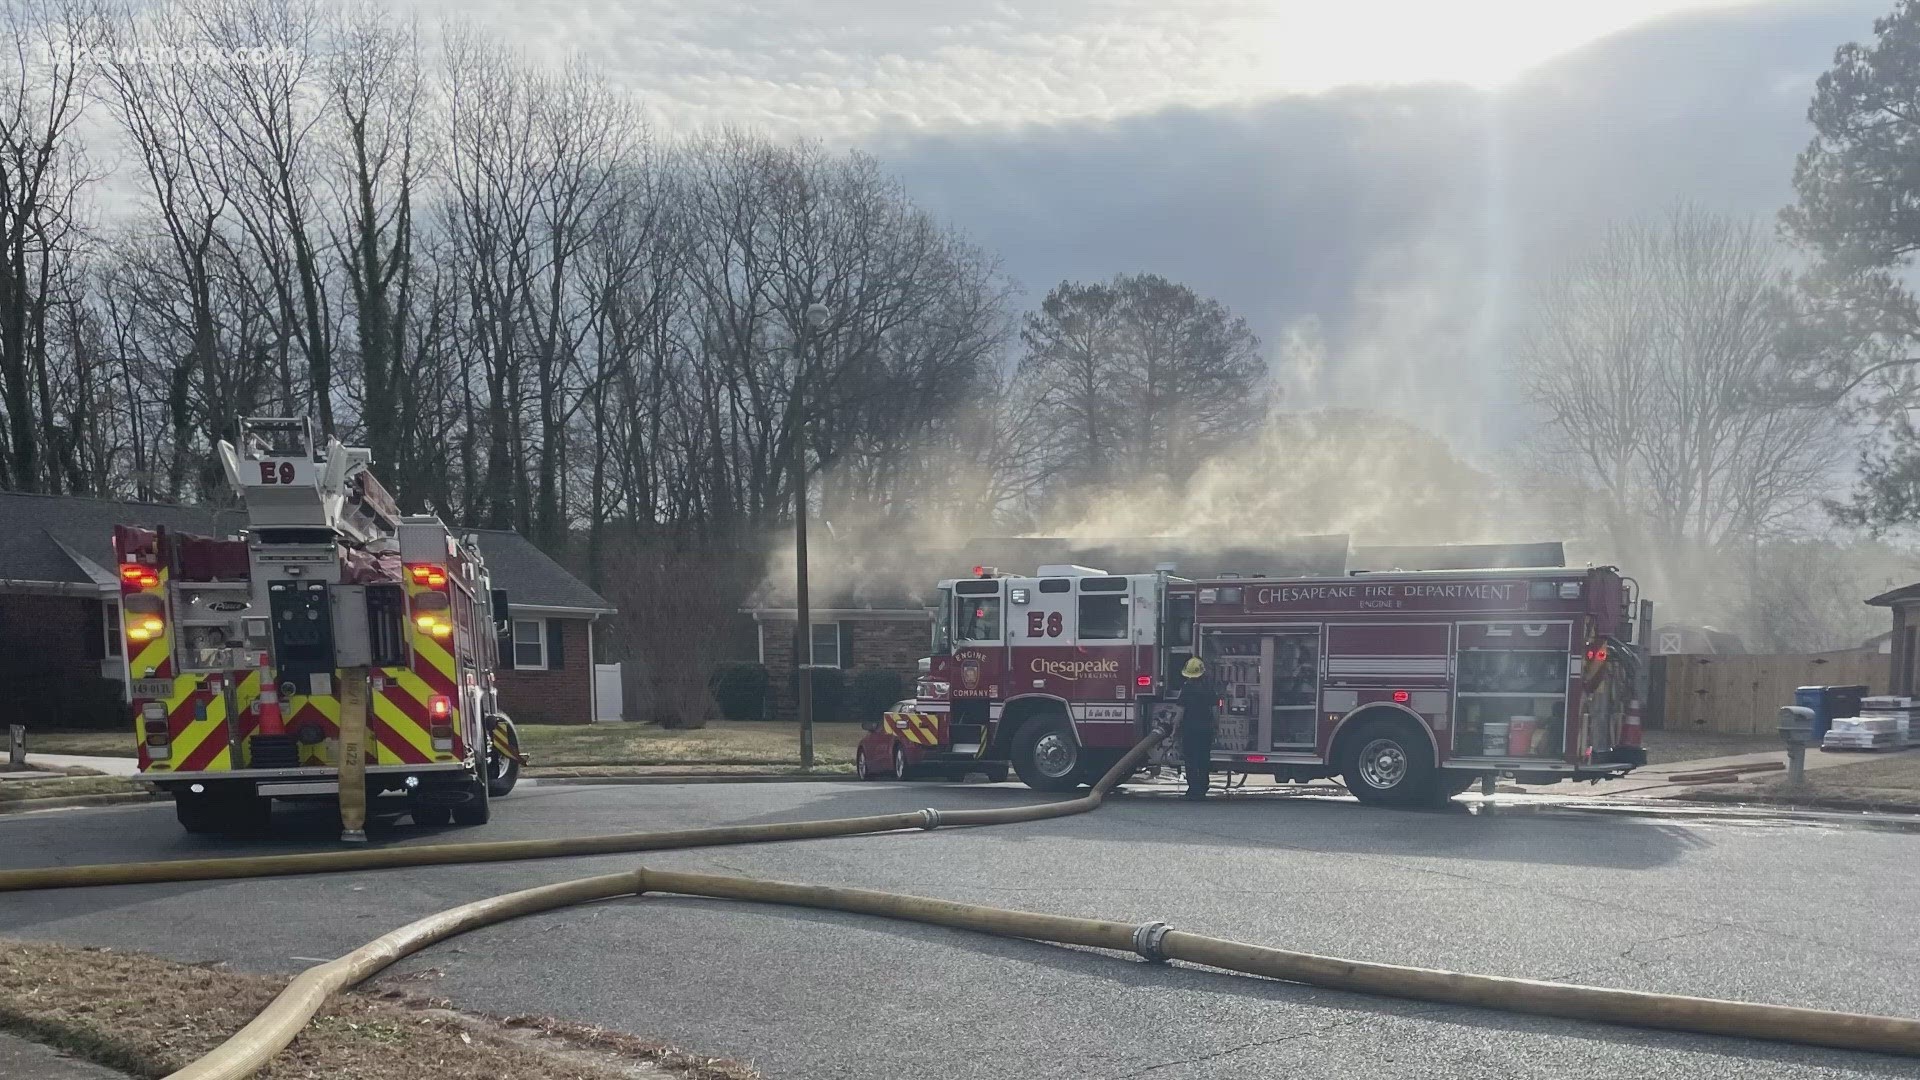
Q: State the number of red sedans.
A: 1